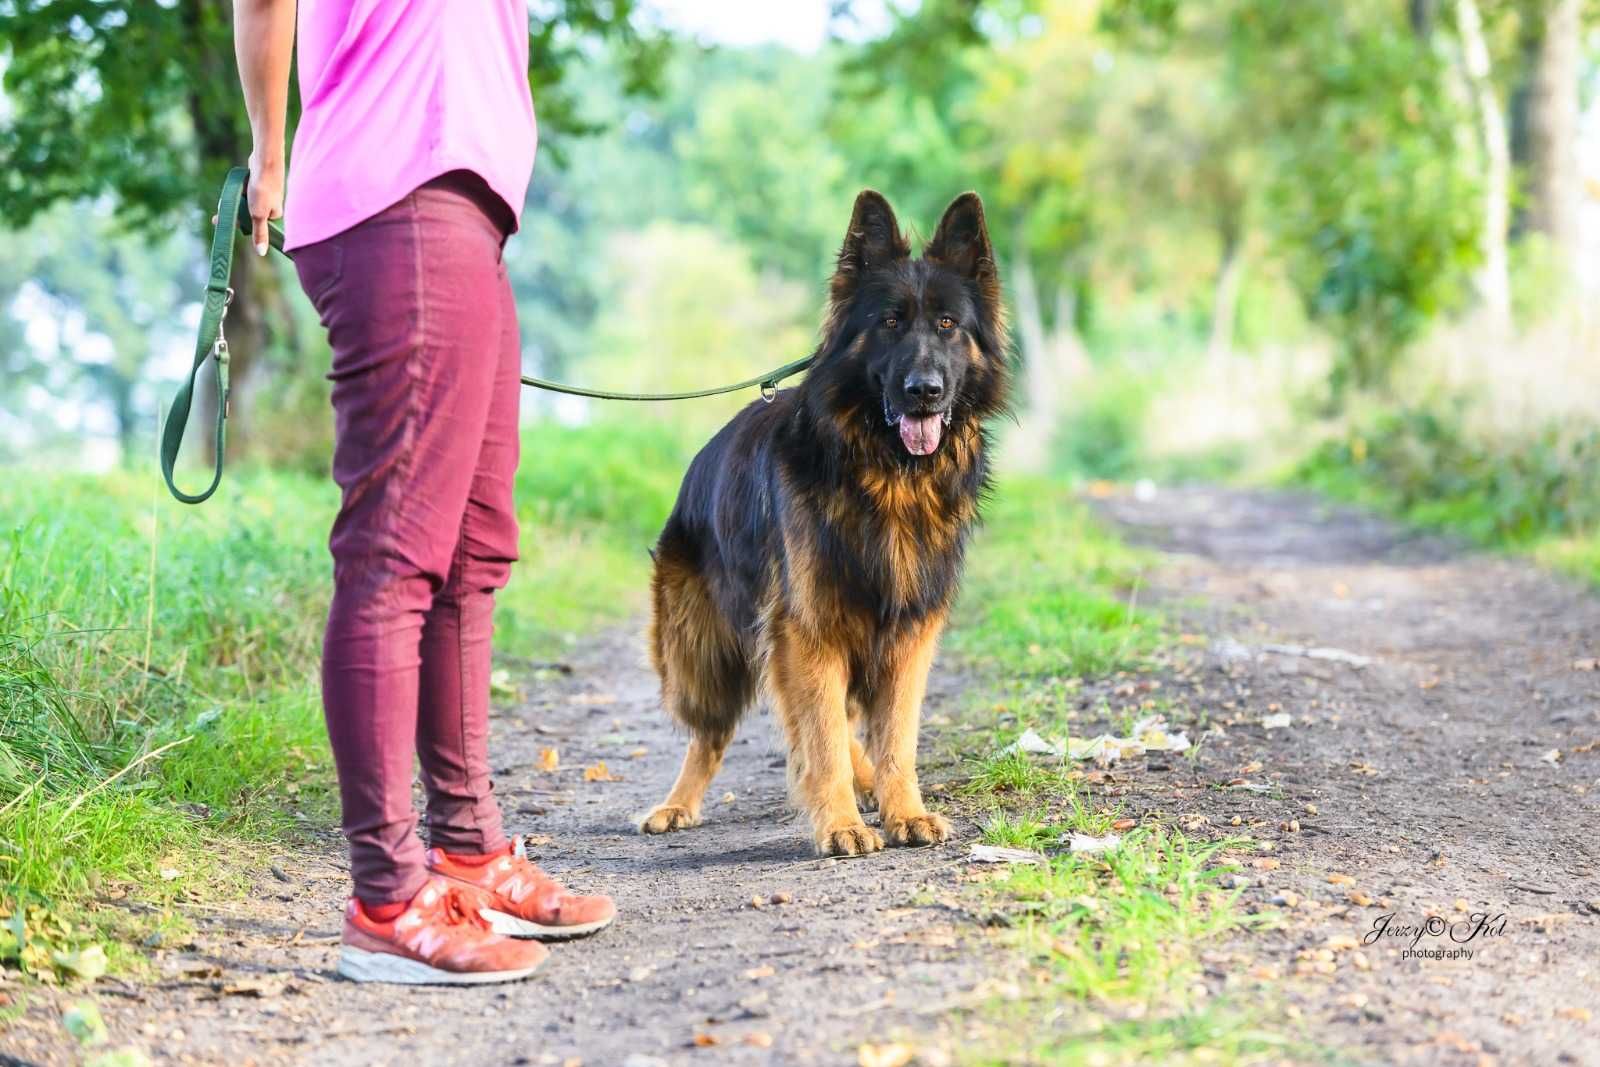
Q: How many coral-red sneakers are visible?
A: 2